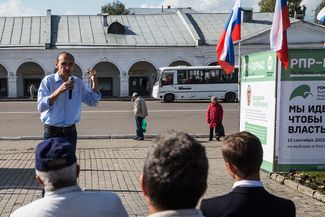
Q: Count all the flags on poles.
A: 2